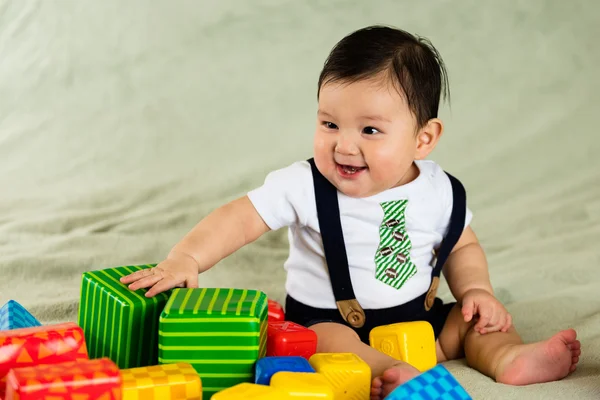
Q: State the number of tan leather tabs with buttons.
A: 2